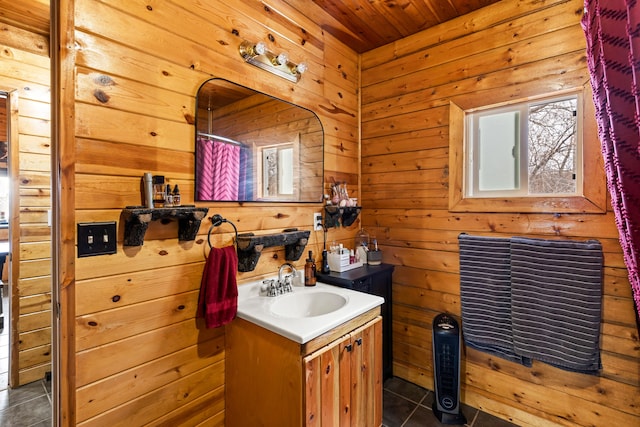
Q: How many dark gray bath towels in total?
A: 2